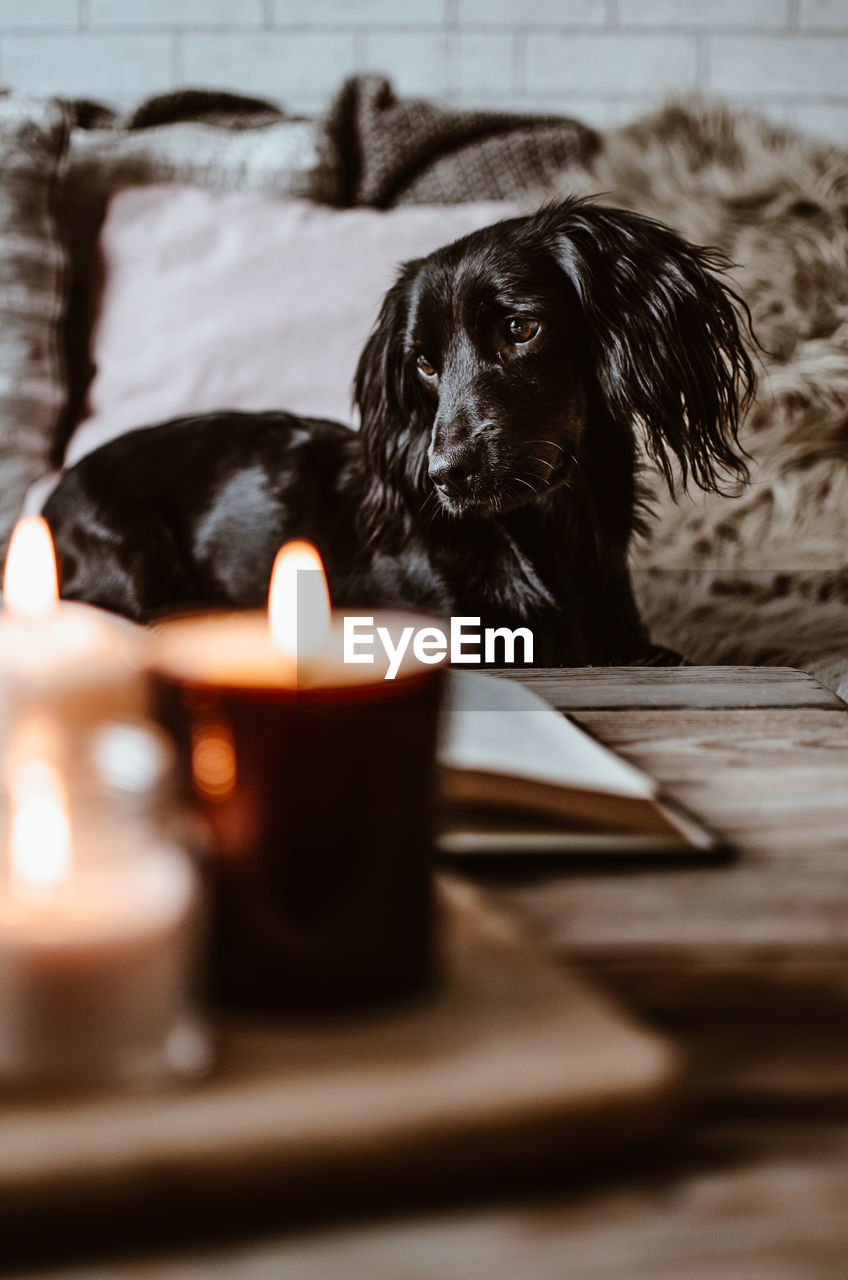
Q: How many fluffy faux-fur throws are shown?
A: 1